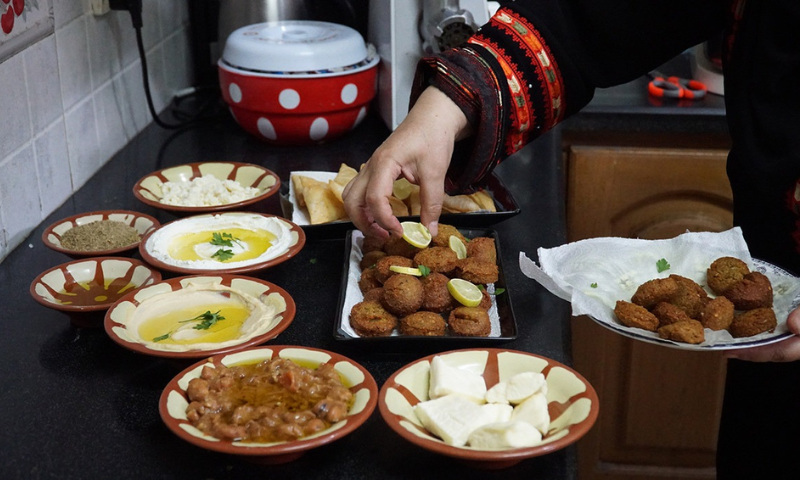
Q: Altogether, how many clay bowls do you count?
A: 7